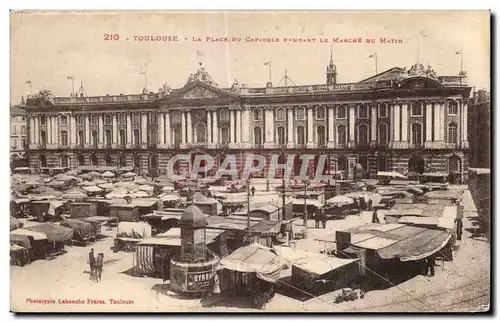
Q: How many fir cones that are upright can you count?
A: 0